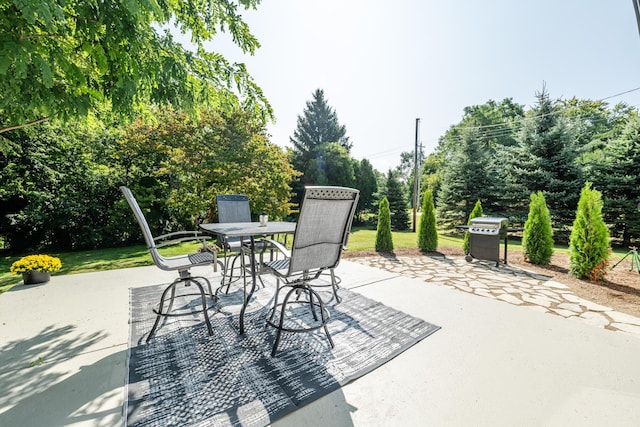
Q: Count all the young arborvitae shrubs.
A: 5